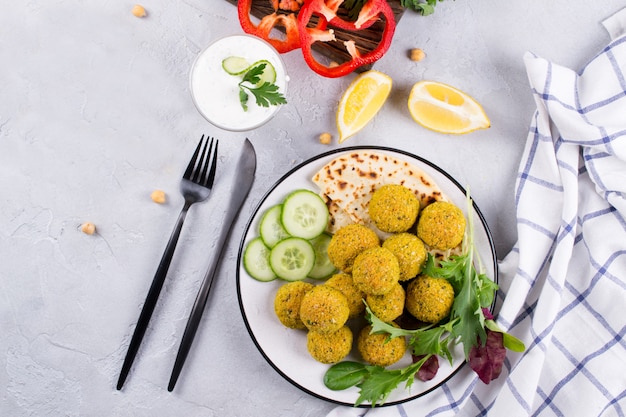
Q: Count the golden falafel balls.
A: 12